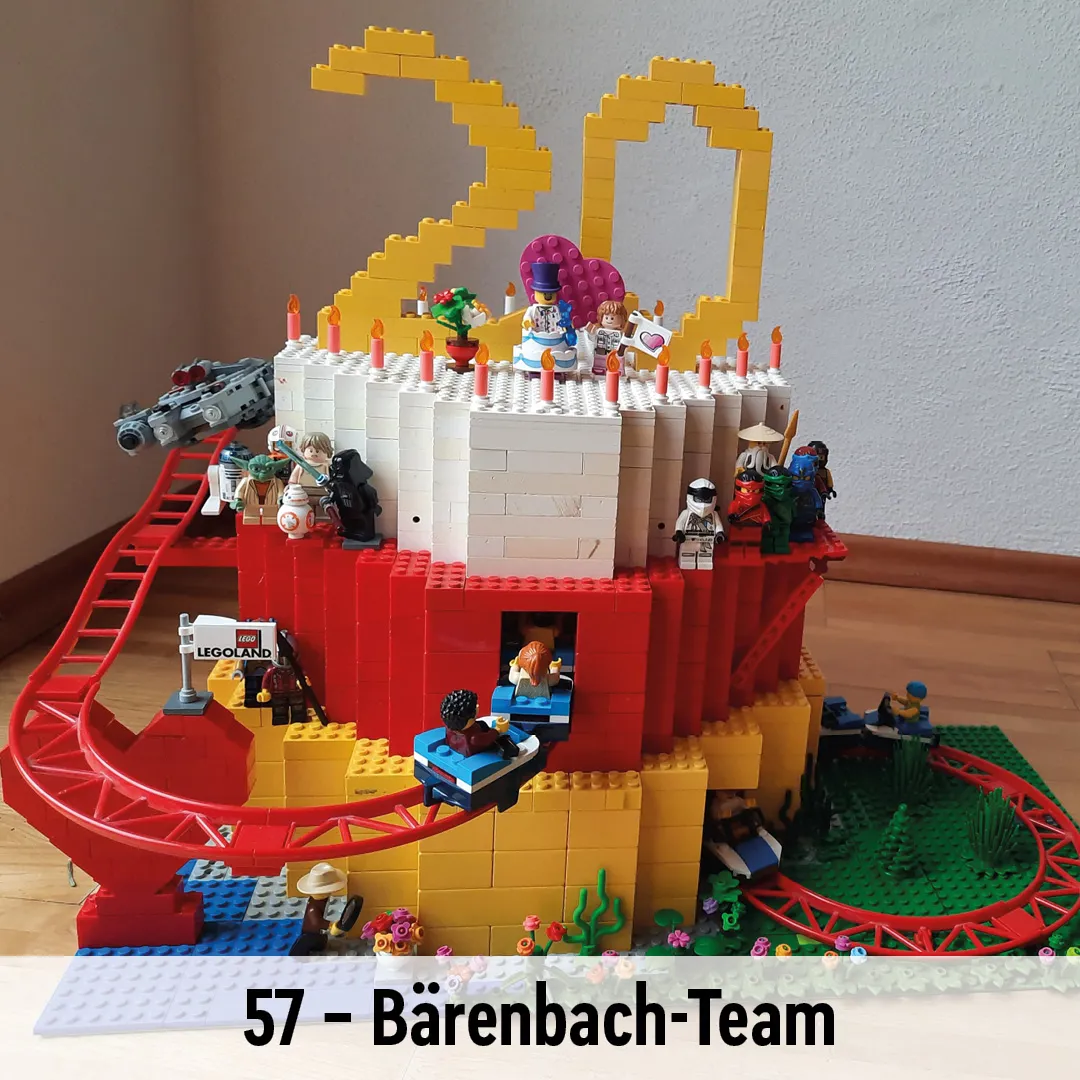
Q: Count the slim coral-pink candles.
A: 11